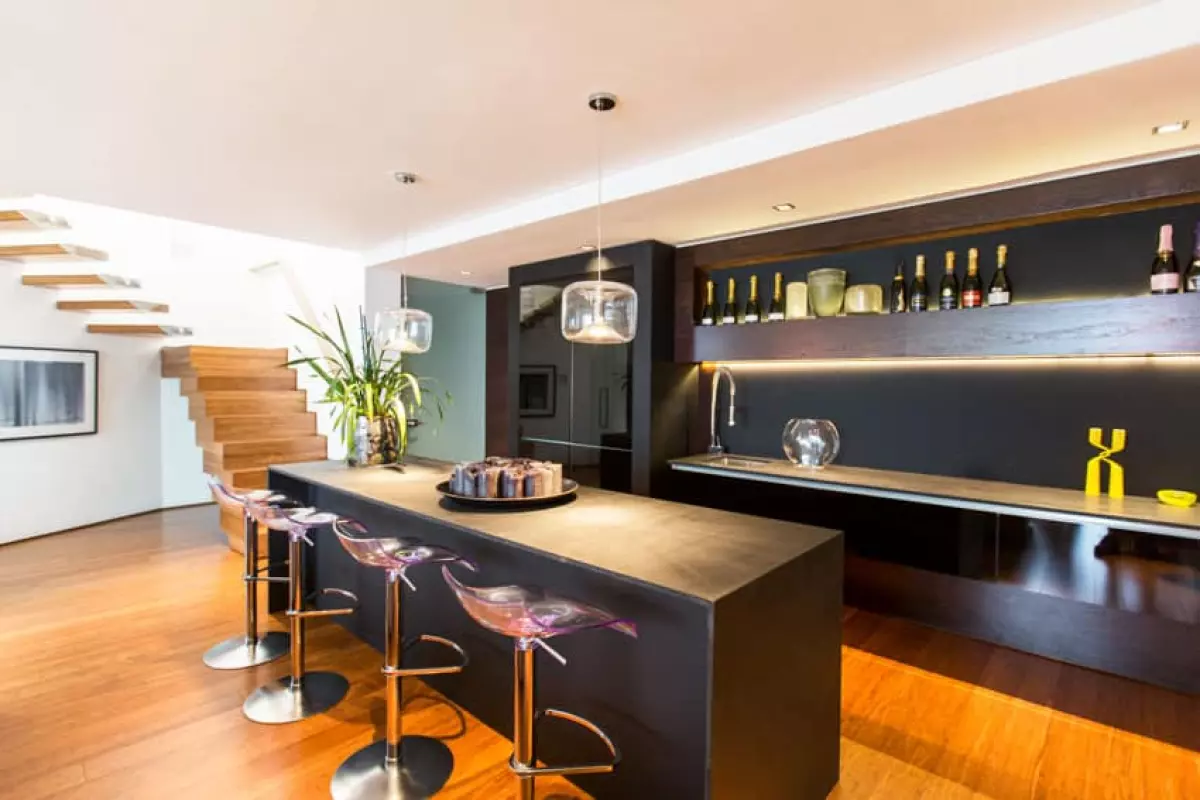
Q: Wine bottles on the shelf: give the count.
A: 11